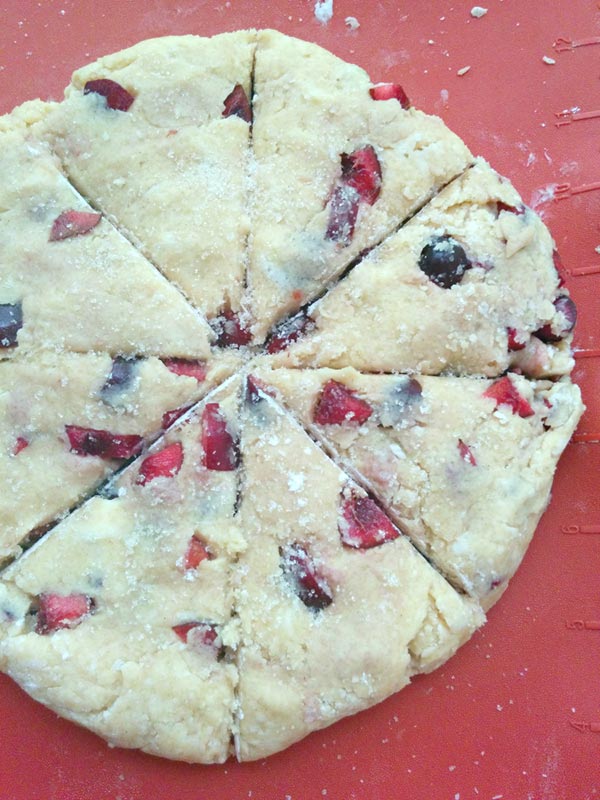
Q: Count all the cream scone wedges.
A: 8